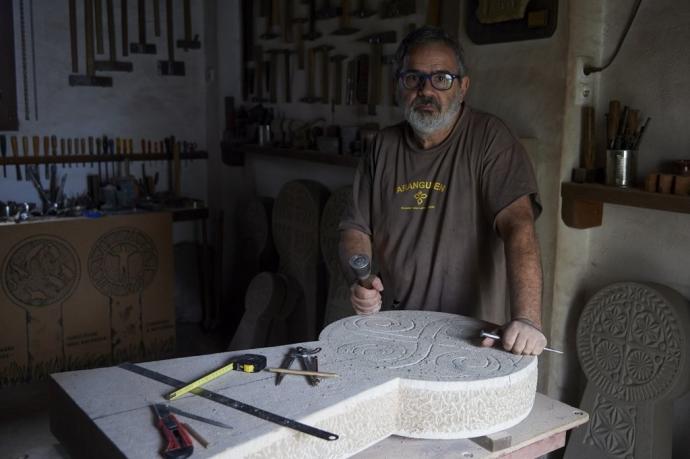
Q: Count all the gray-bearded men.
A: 1